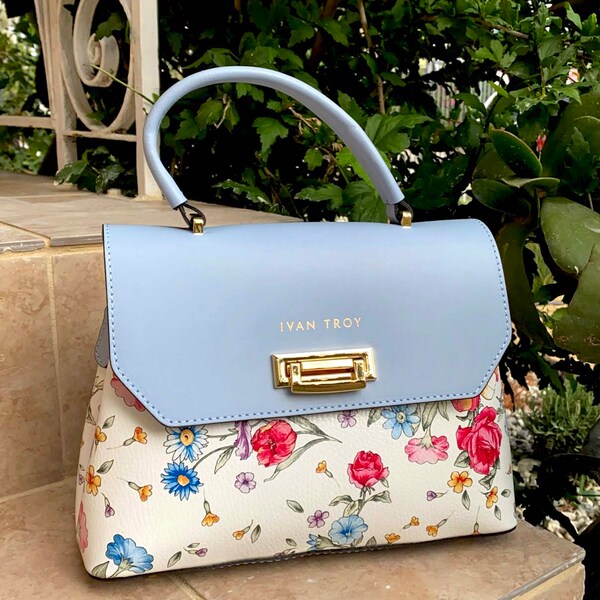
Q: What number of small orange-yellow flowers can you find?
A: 12